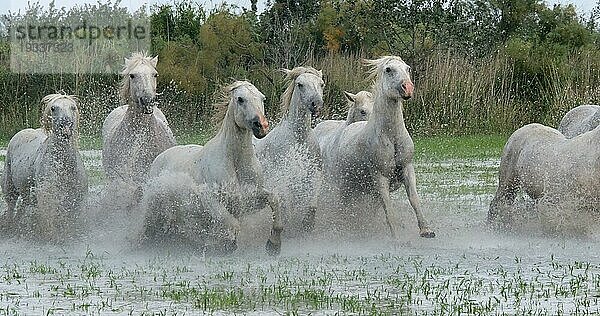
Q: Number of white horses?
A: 8